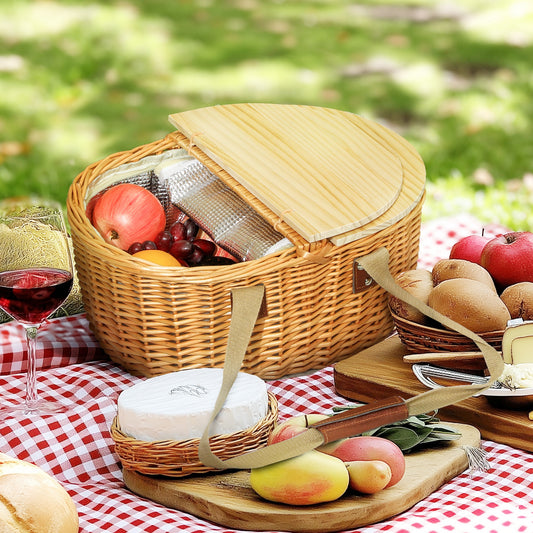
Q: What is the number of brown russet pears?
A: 4